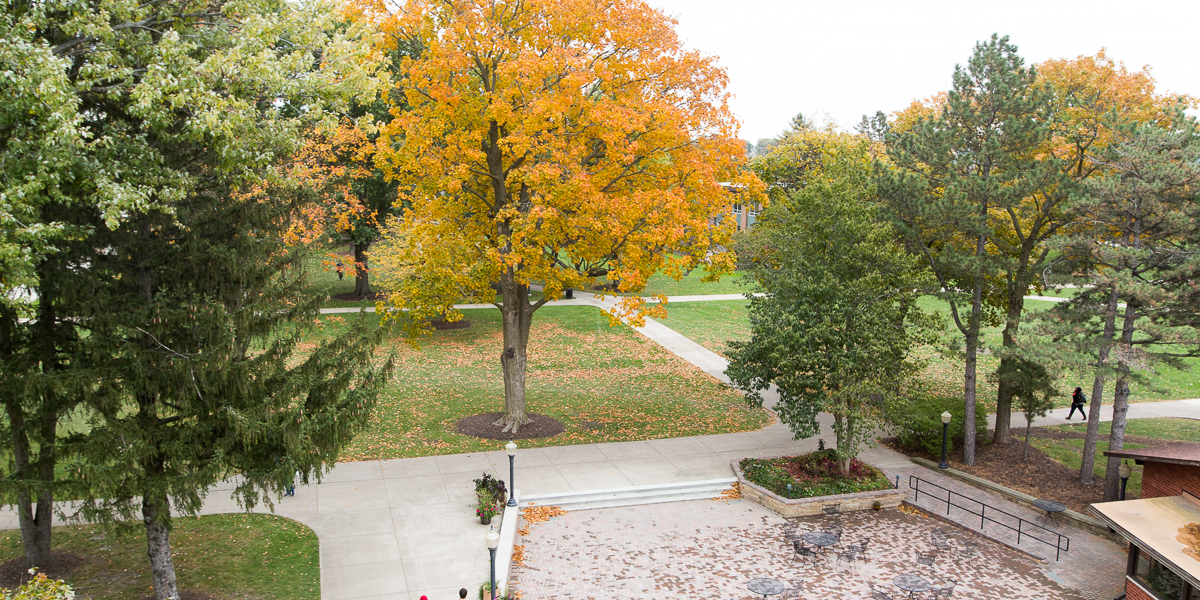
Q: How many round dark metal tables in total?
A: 4